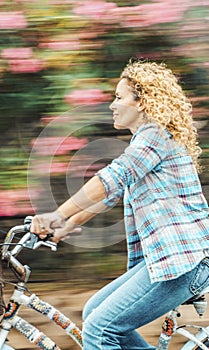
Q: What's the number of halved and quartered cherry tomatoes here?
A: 0